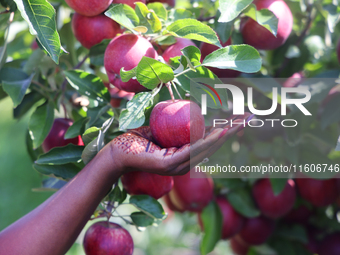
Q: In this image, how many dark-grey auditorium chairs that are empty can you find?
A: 0